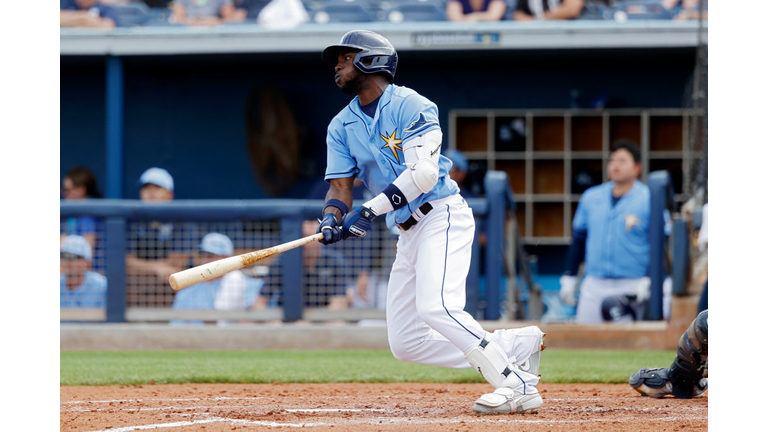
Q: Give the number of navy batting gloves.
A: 2